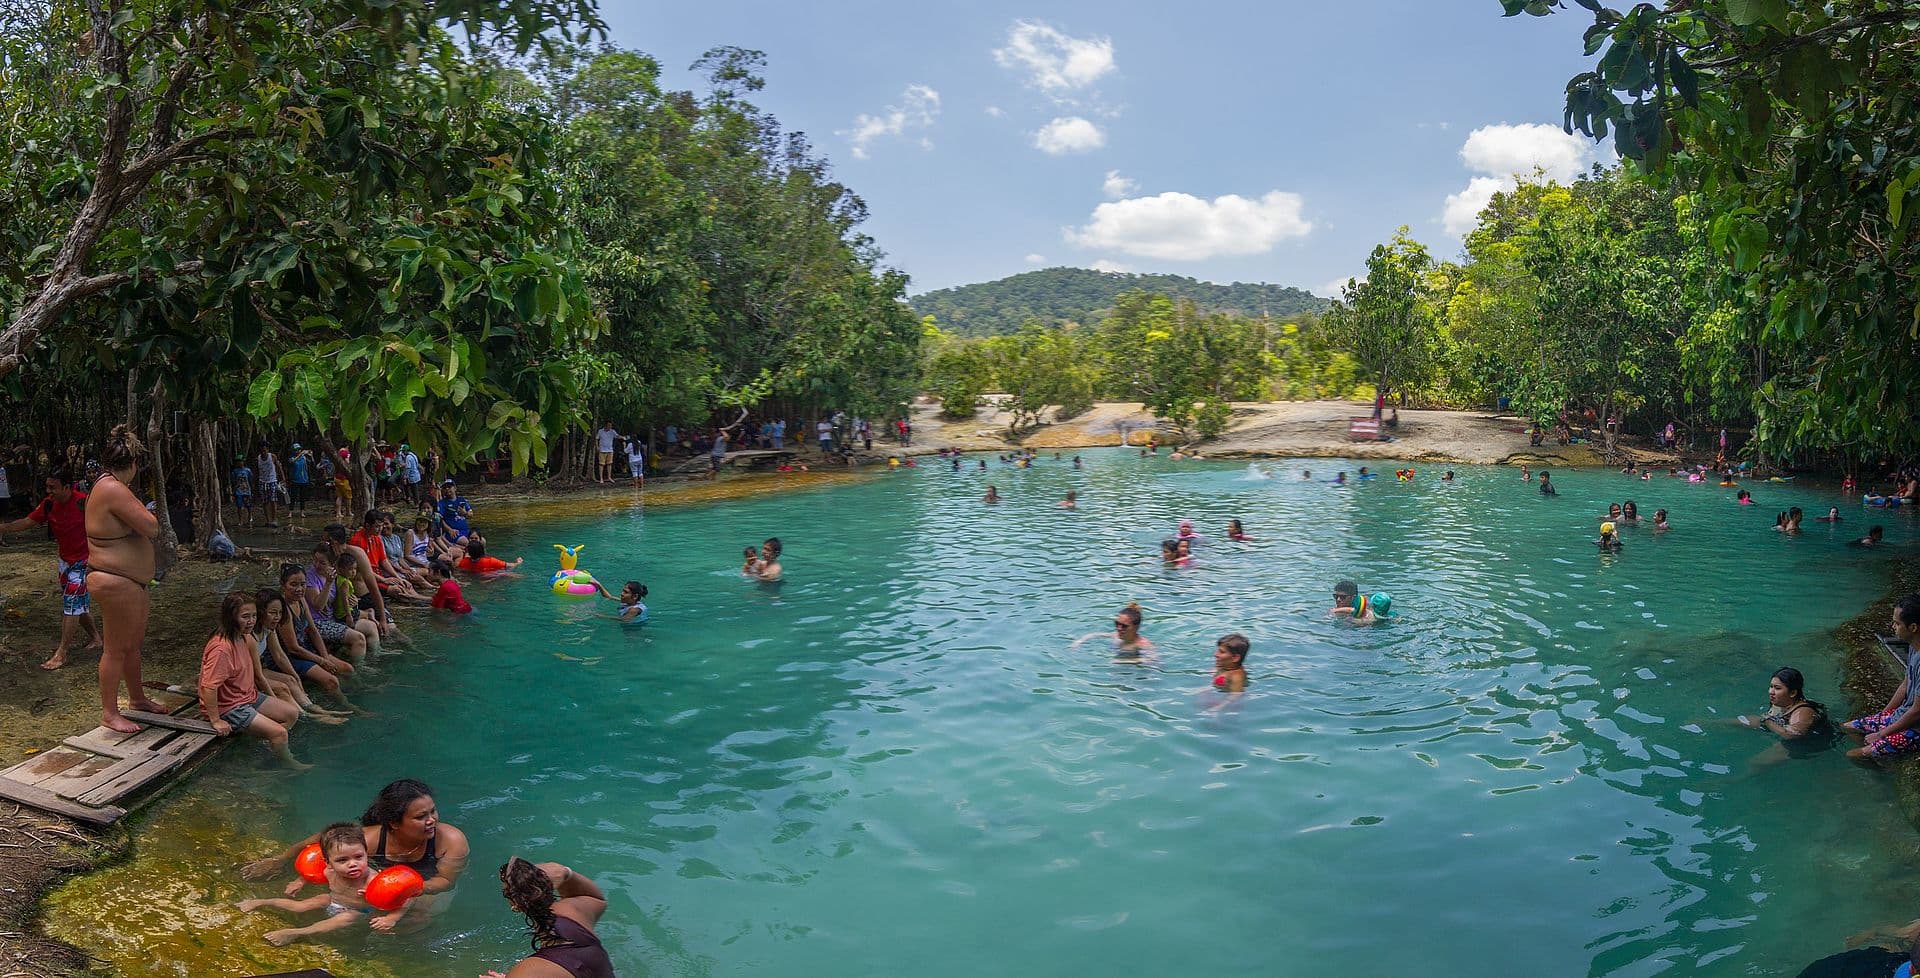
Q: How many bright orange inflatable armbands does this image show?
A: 2